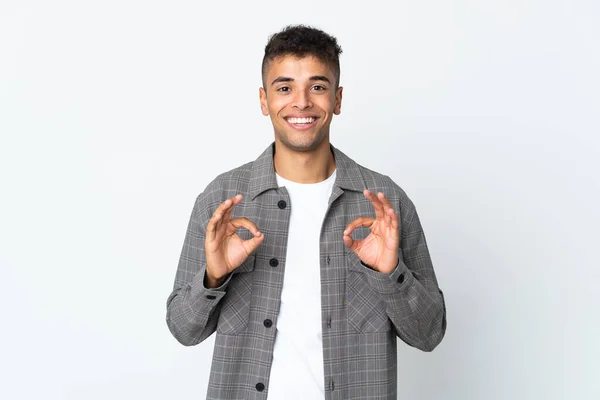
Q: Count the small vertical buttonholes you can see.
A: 3